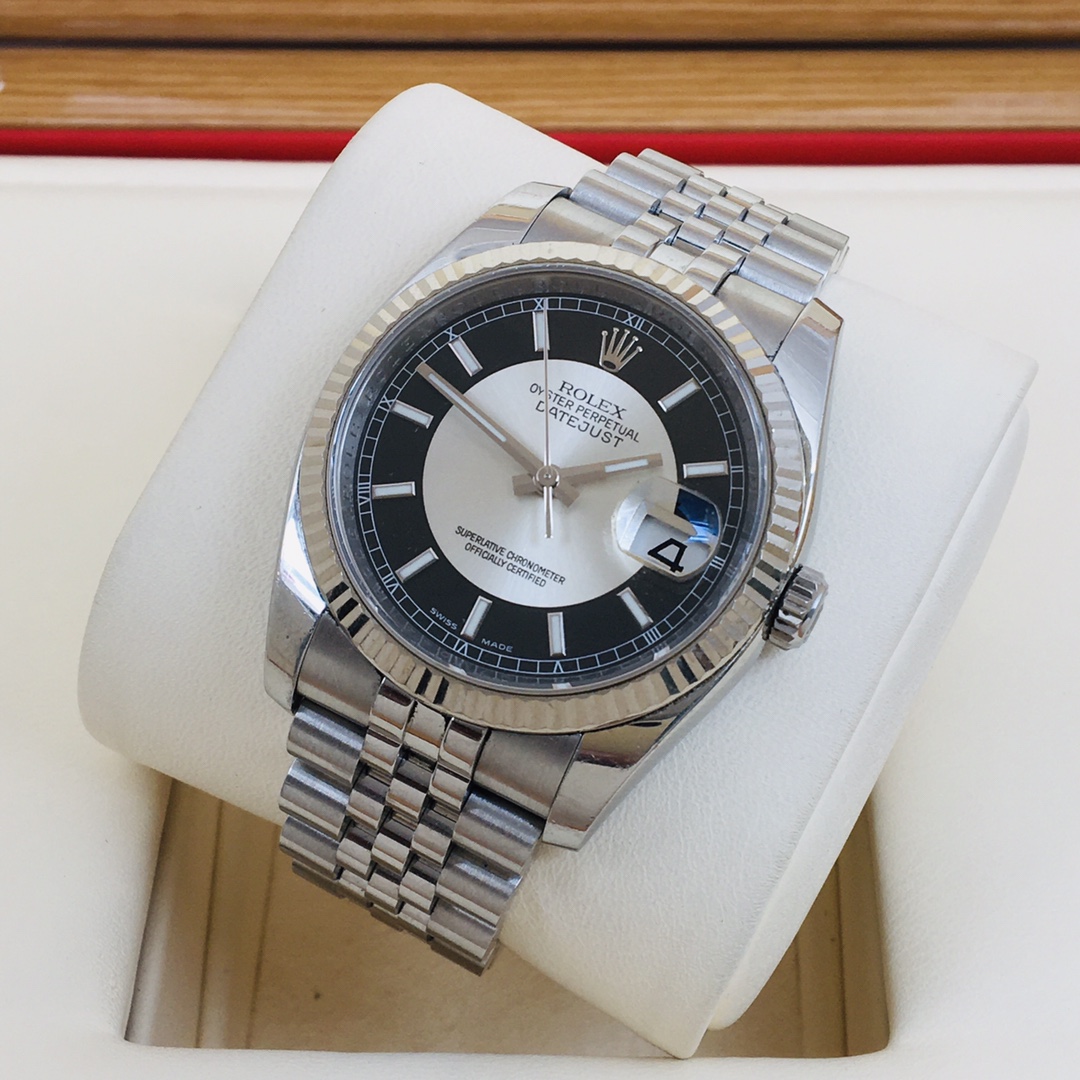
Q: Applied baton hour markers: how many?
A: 10